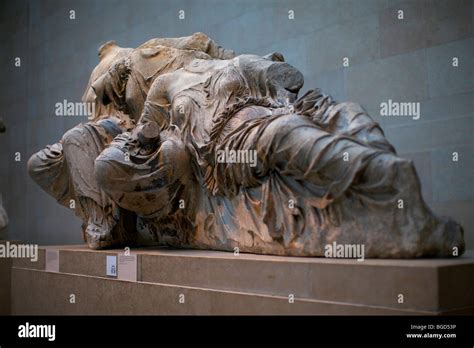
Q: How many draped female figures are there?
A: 3